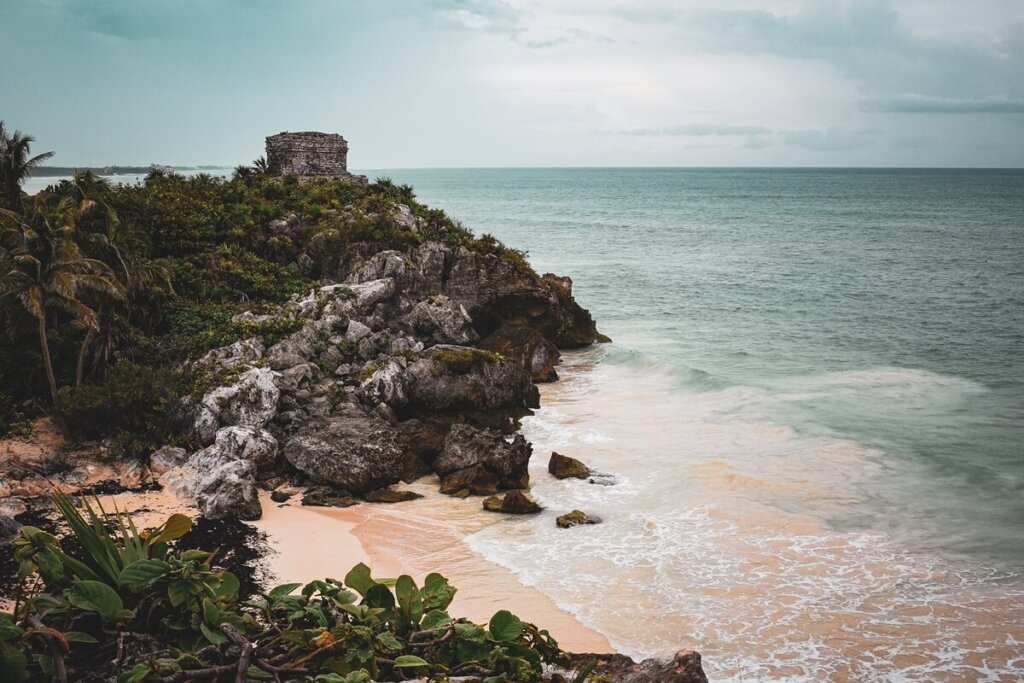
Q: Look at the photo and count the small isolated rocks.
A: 3